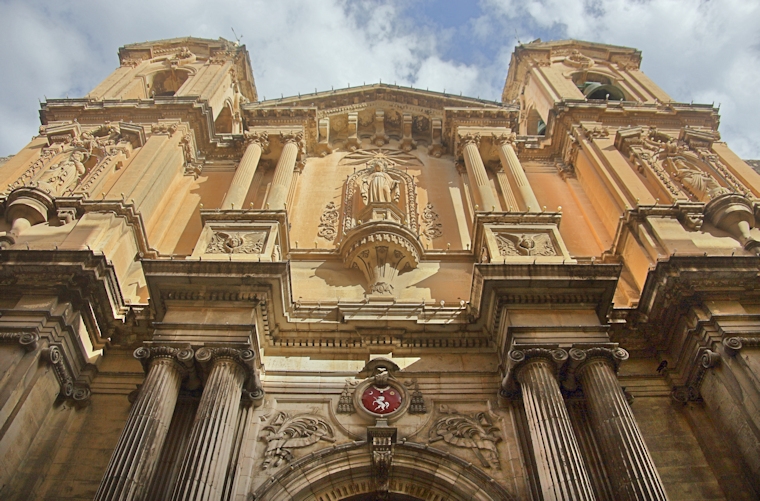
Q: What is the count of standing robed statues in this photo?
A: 3